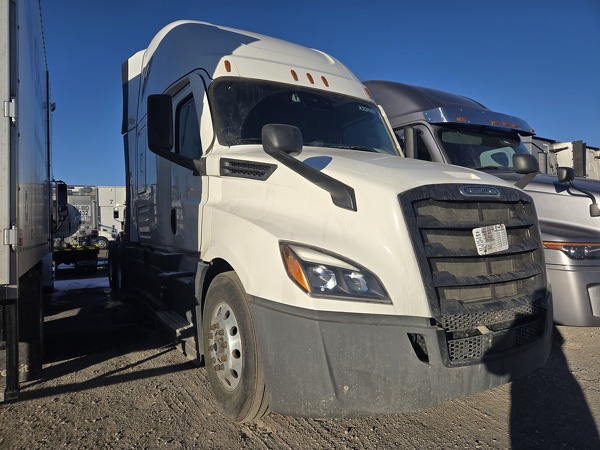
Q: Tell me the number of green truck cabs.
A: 0